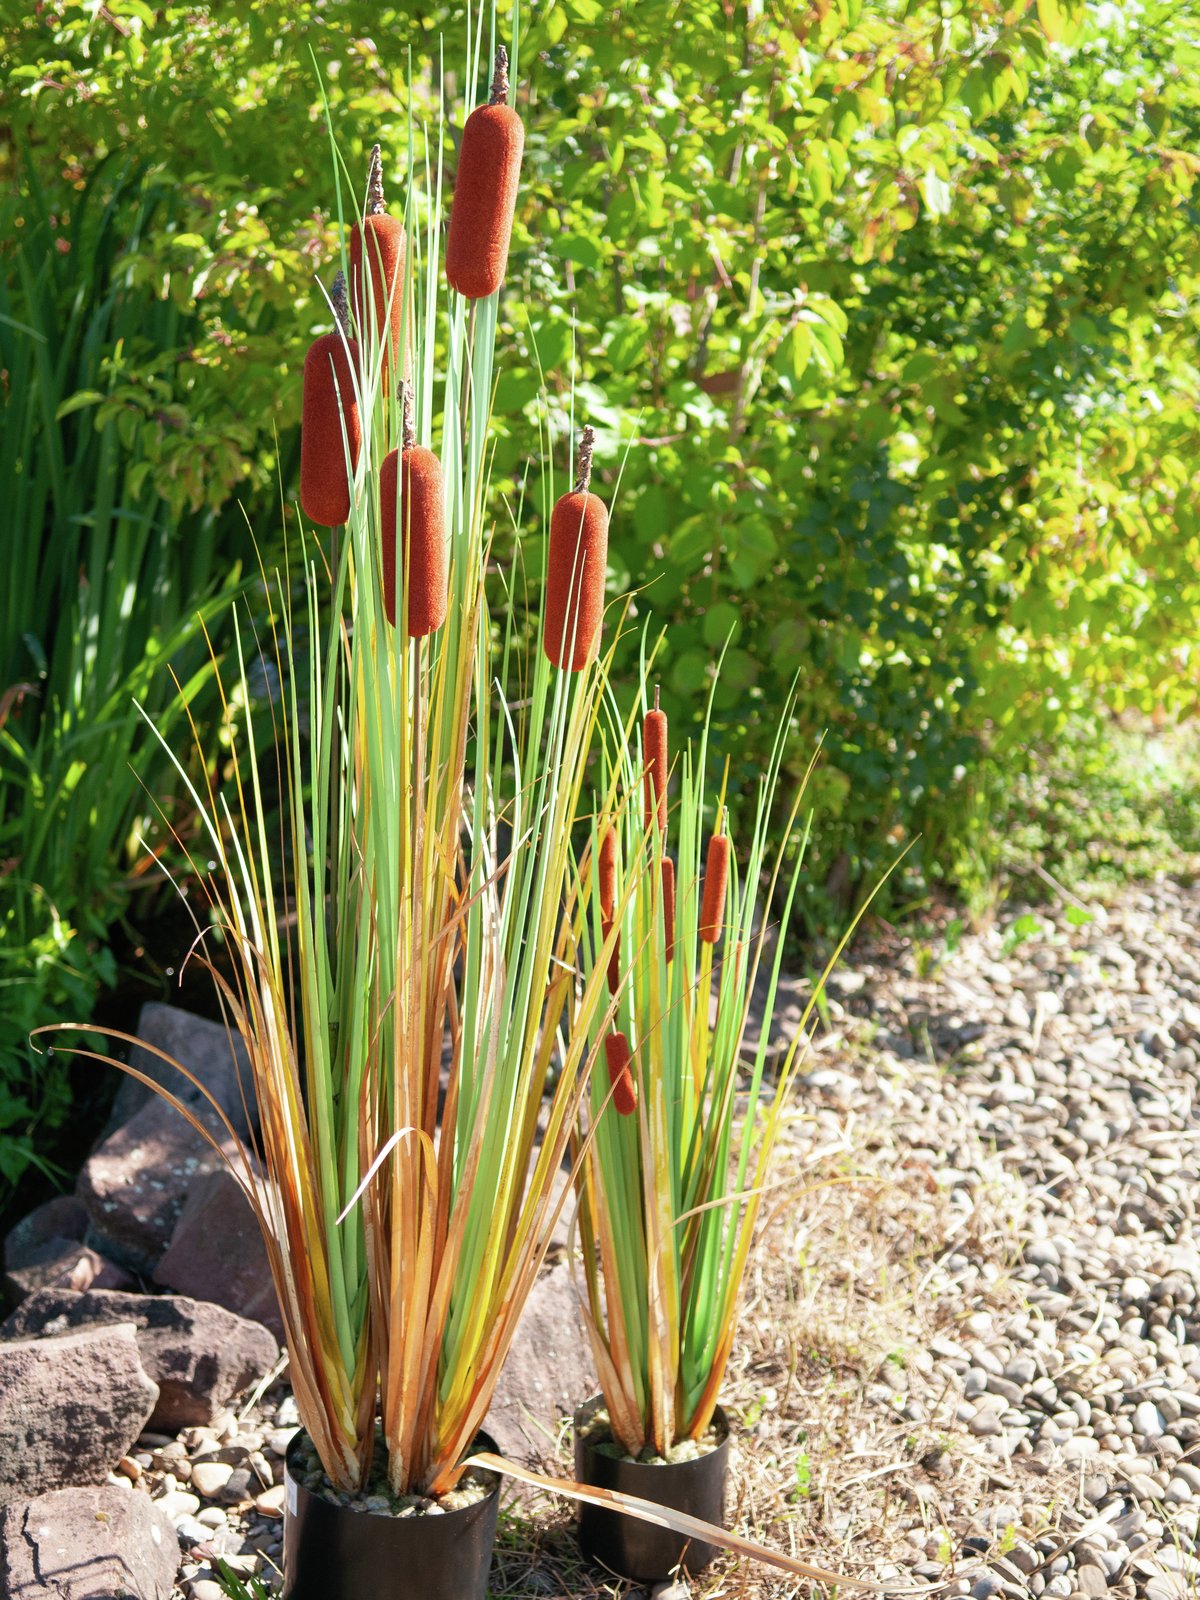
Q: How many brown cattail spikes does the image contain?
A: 11